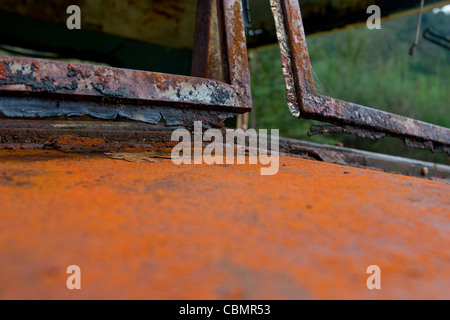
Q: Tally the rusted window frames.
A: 2